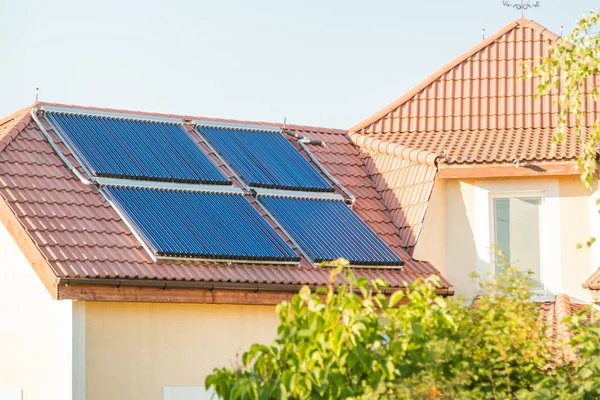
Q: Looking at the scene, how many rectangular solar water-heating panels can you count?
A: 4